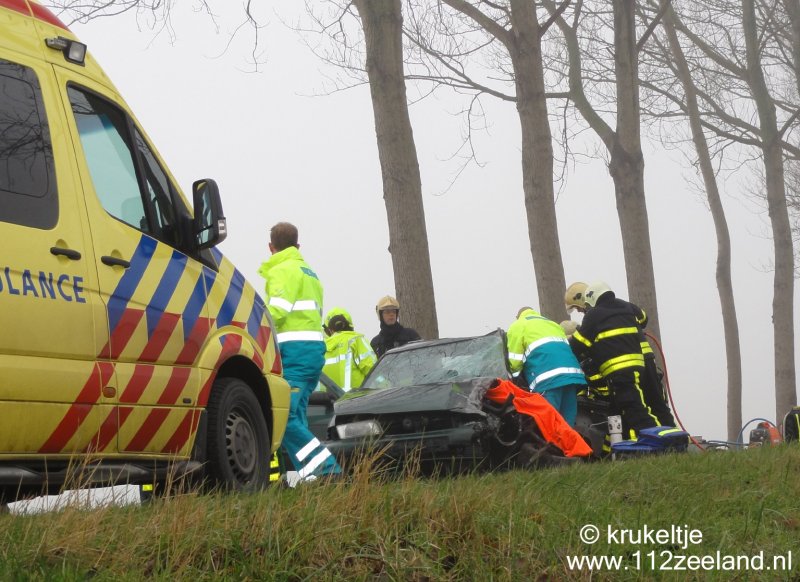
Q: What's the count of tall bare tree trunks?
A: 5